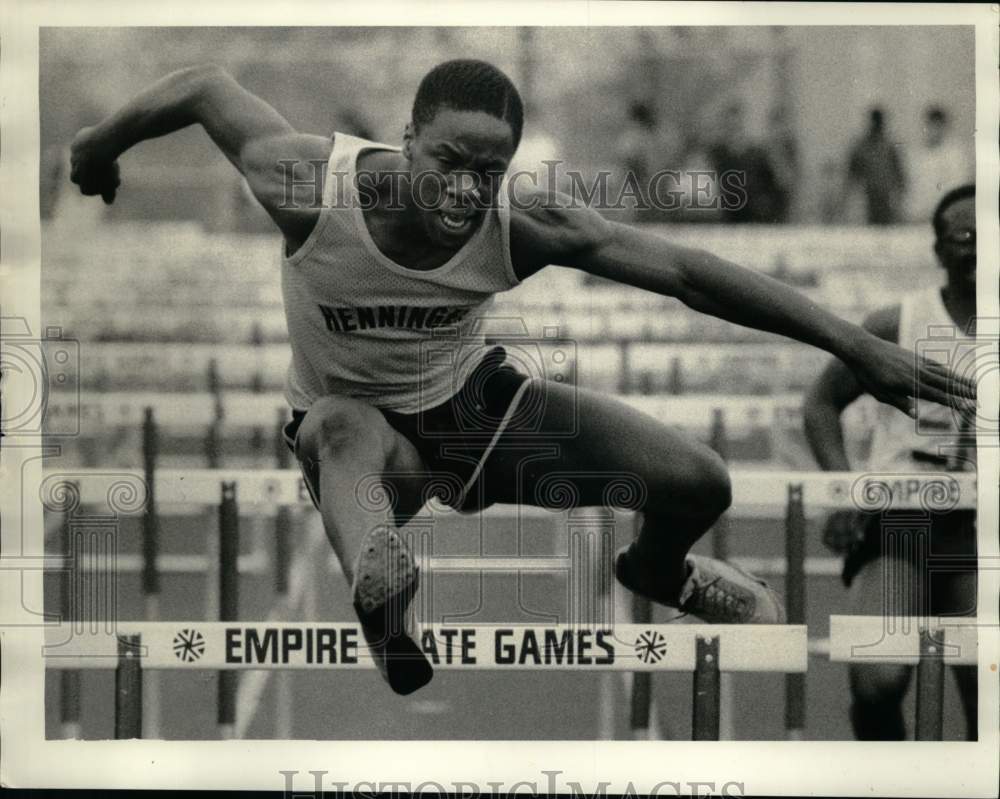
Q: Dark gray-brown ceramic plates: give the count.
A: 0